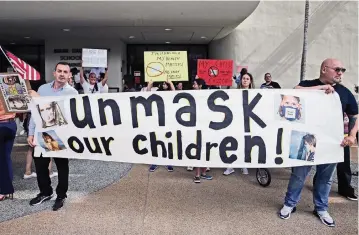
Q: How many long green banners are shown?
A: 0